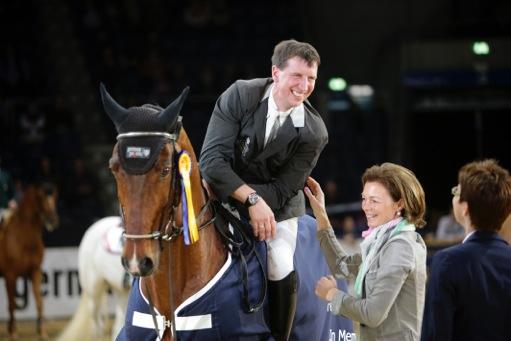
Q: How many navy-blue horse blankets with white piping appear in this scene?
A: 1